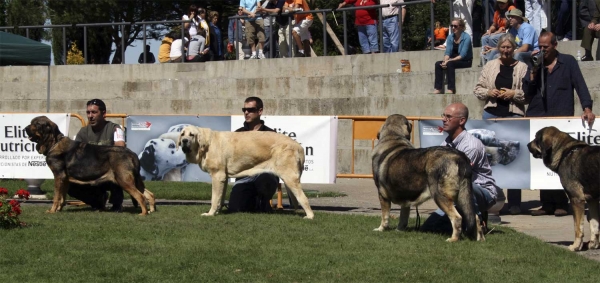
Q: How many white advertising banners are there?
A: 3